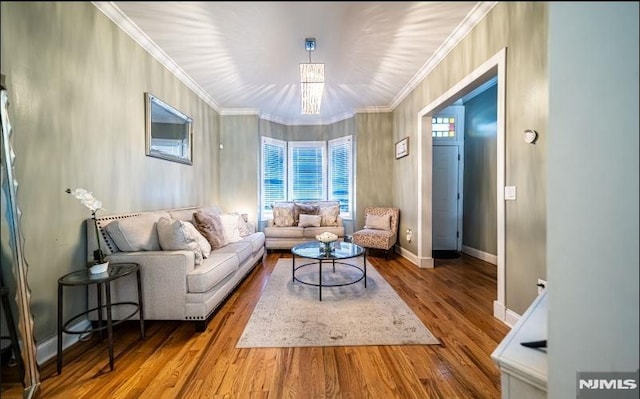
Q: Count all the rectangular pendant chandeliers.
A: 1